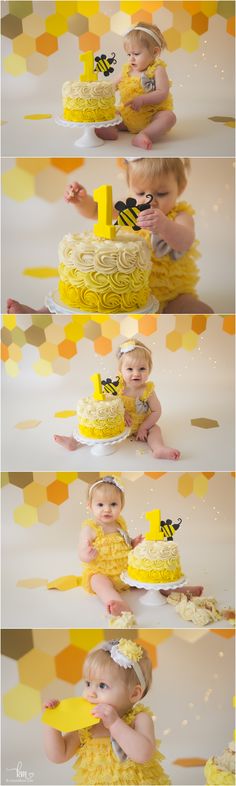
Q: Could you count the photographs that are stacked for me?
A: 5